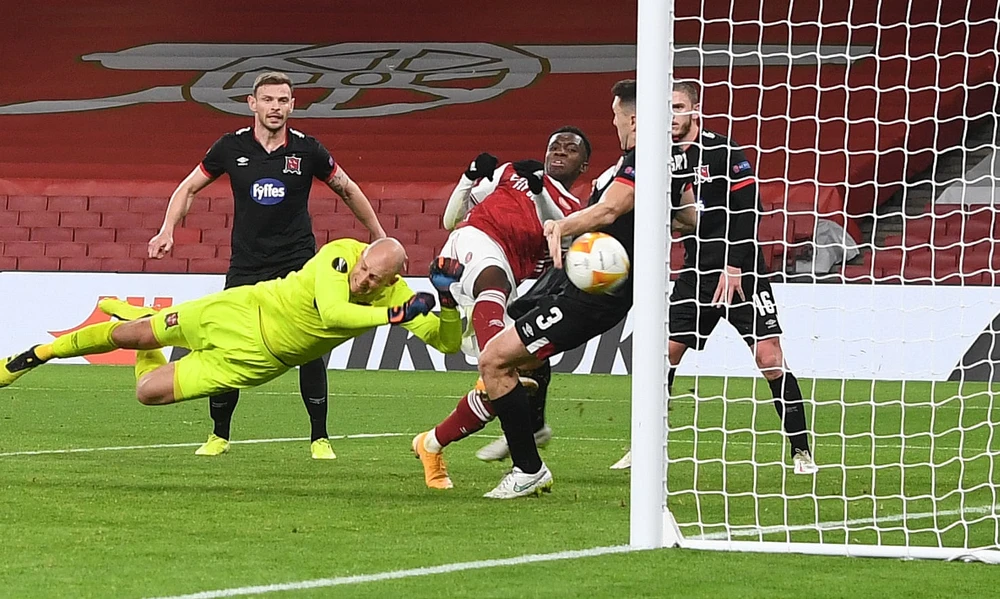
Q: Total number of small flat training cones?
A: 0